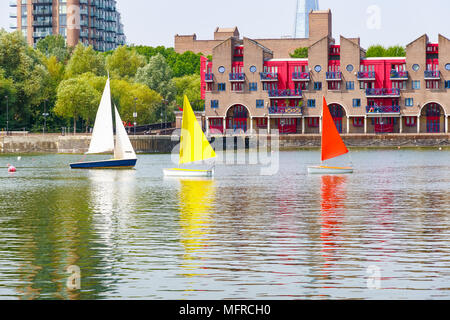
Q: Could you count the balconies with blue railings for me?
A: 12